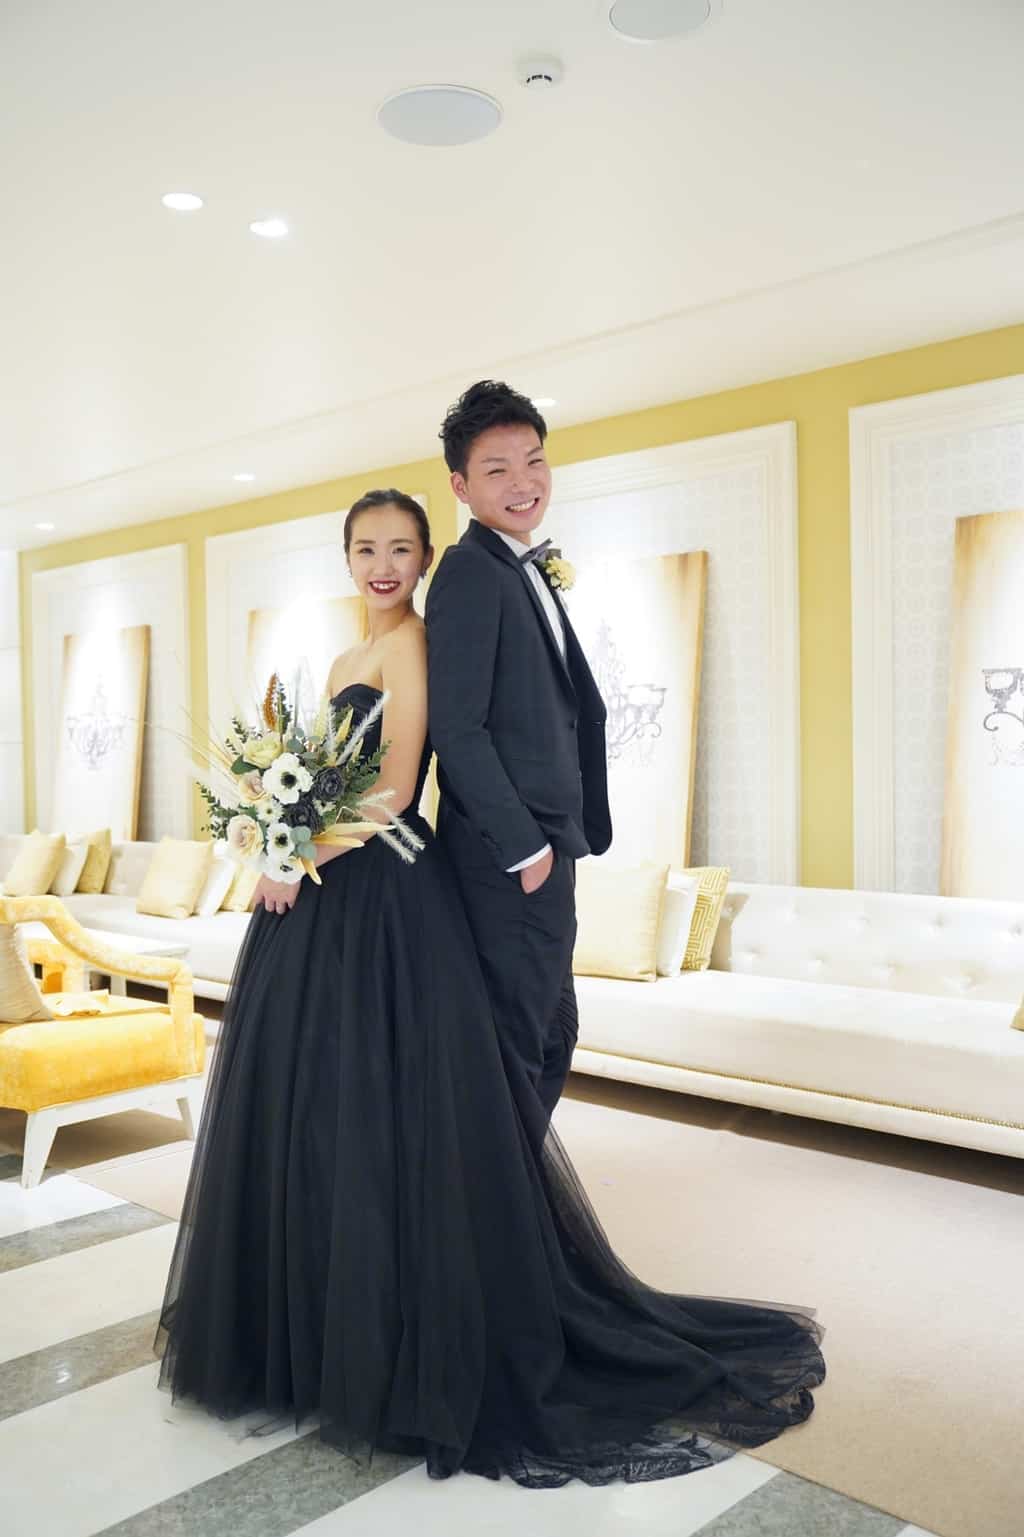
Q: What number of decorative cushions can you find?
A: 11